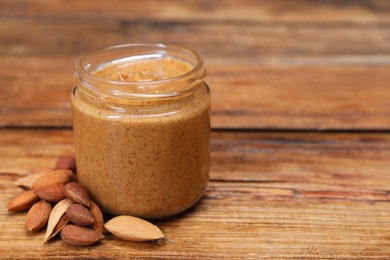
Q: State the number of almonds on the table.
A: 12